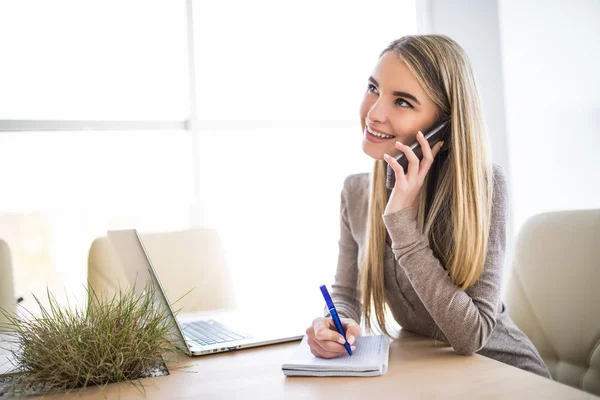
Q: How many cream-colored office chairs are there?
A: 3